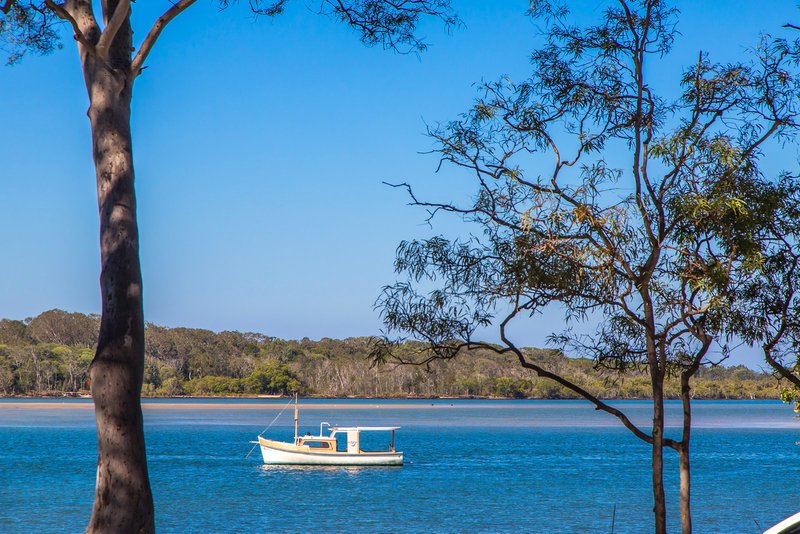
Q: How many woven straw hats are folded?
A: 0